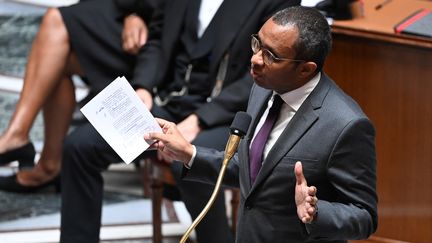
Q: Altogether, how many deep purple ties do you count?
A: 1